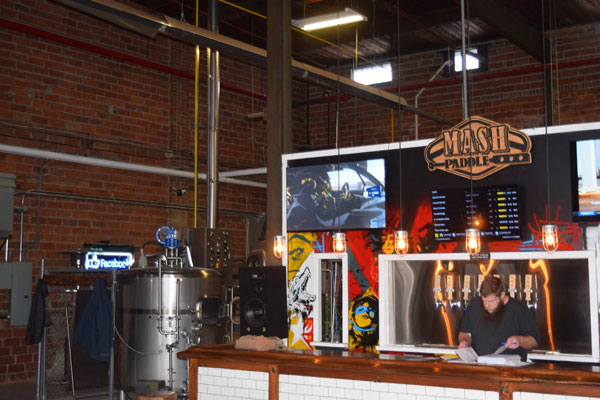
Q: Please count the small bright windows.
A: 2